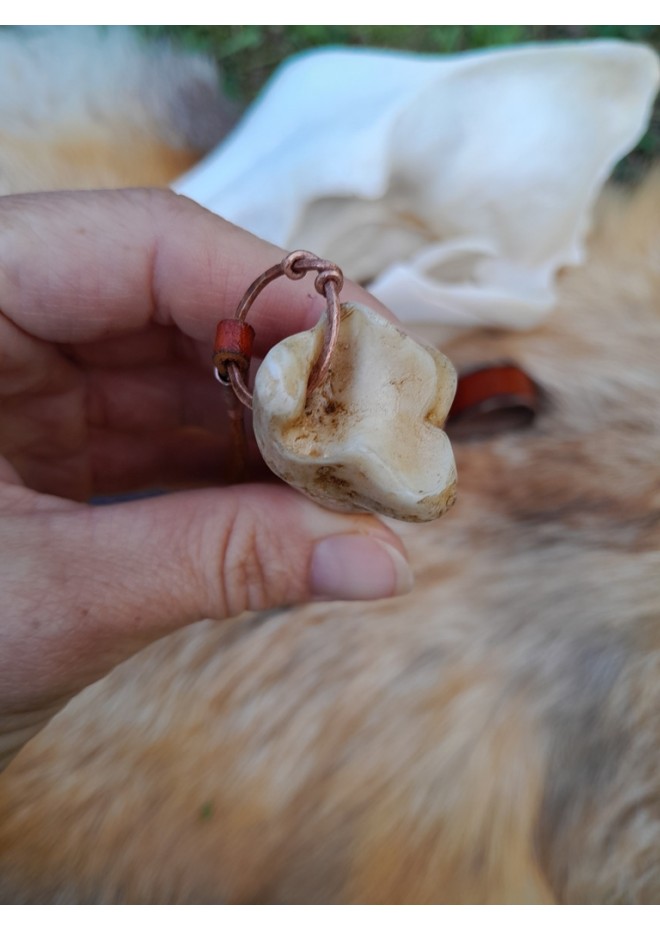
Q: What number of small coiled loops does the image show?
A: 2